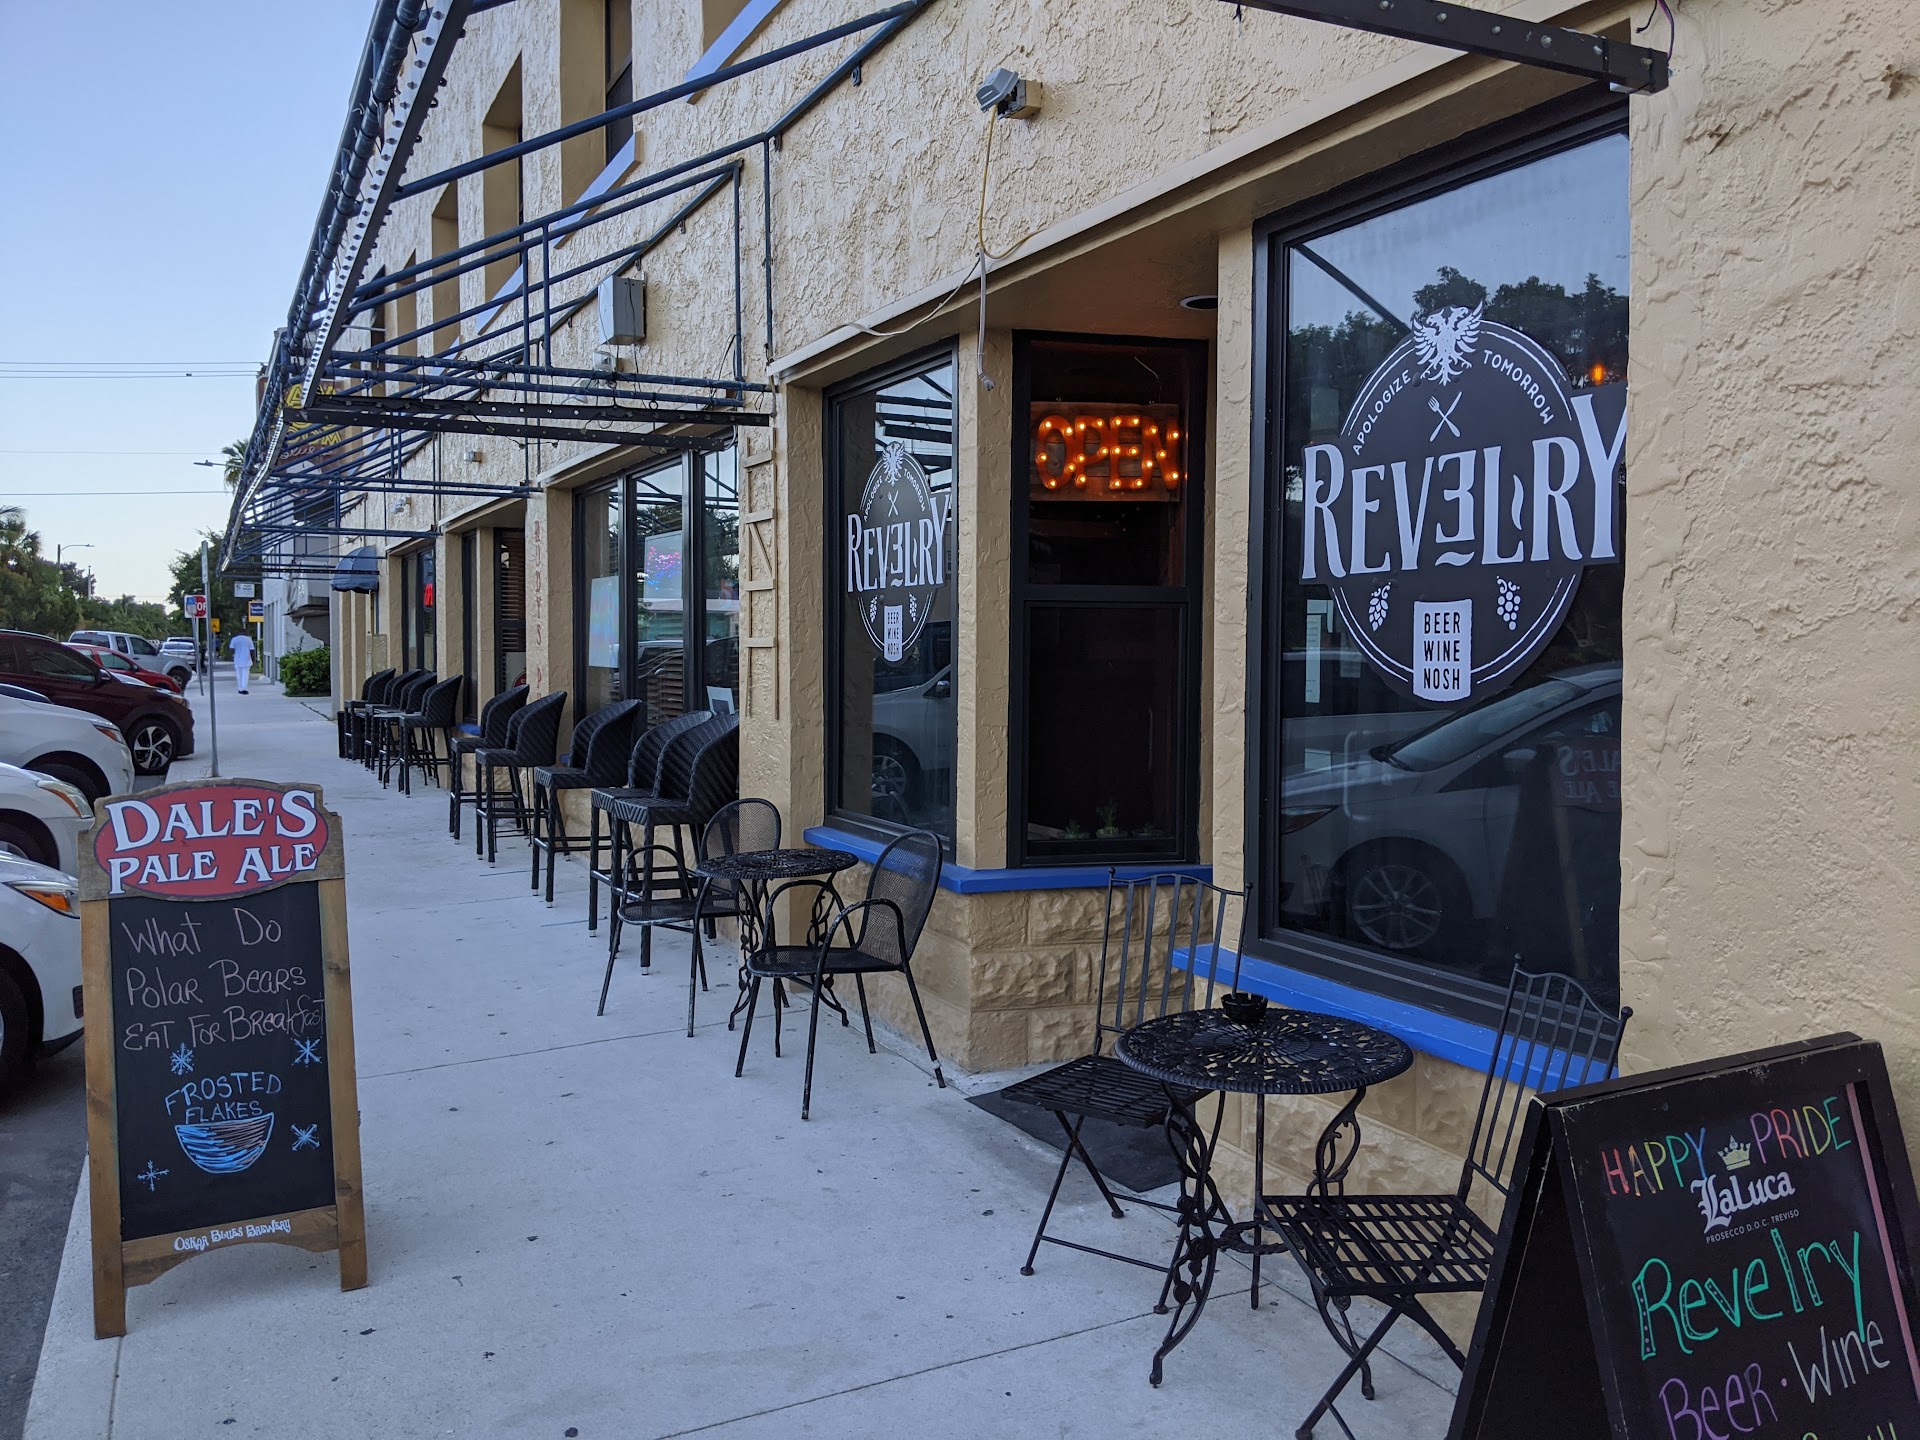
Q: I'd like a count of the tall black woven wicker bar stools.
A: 9